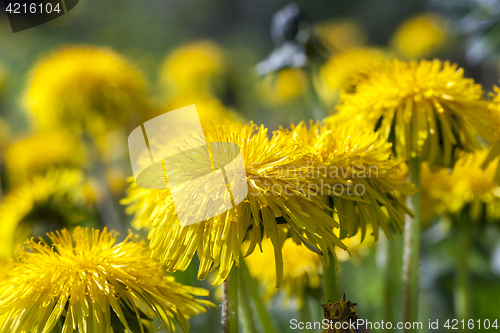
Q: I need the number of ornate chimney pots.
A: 0